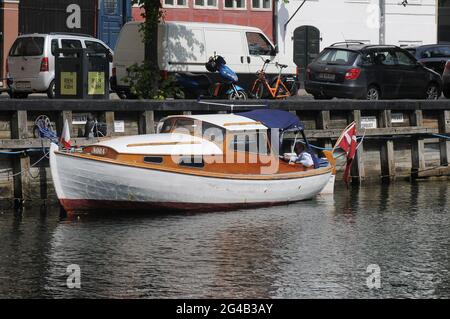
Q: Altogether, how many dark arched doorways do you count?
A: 1